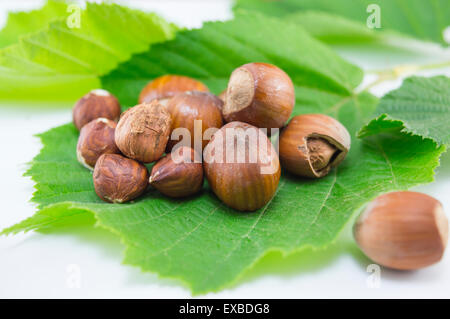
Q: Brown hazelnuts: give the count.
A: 11